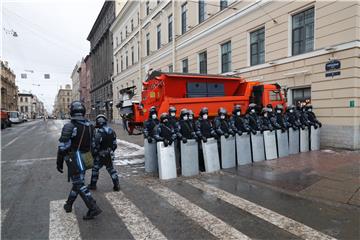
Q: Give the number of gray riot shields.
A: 12